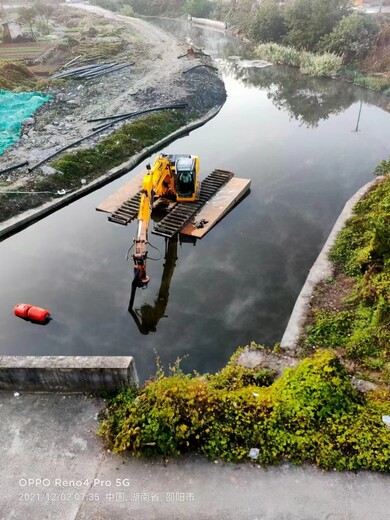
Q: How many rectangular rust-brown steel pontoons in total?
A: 2